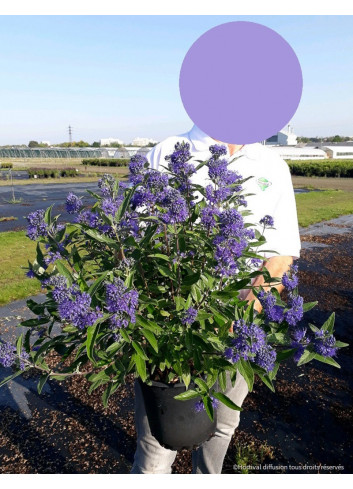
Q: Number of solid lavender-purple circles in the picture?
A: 1